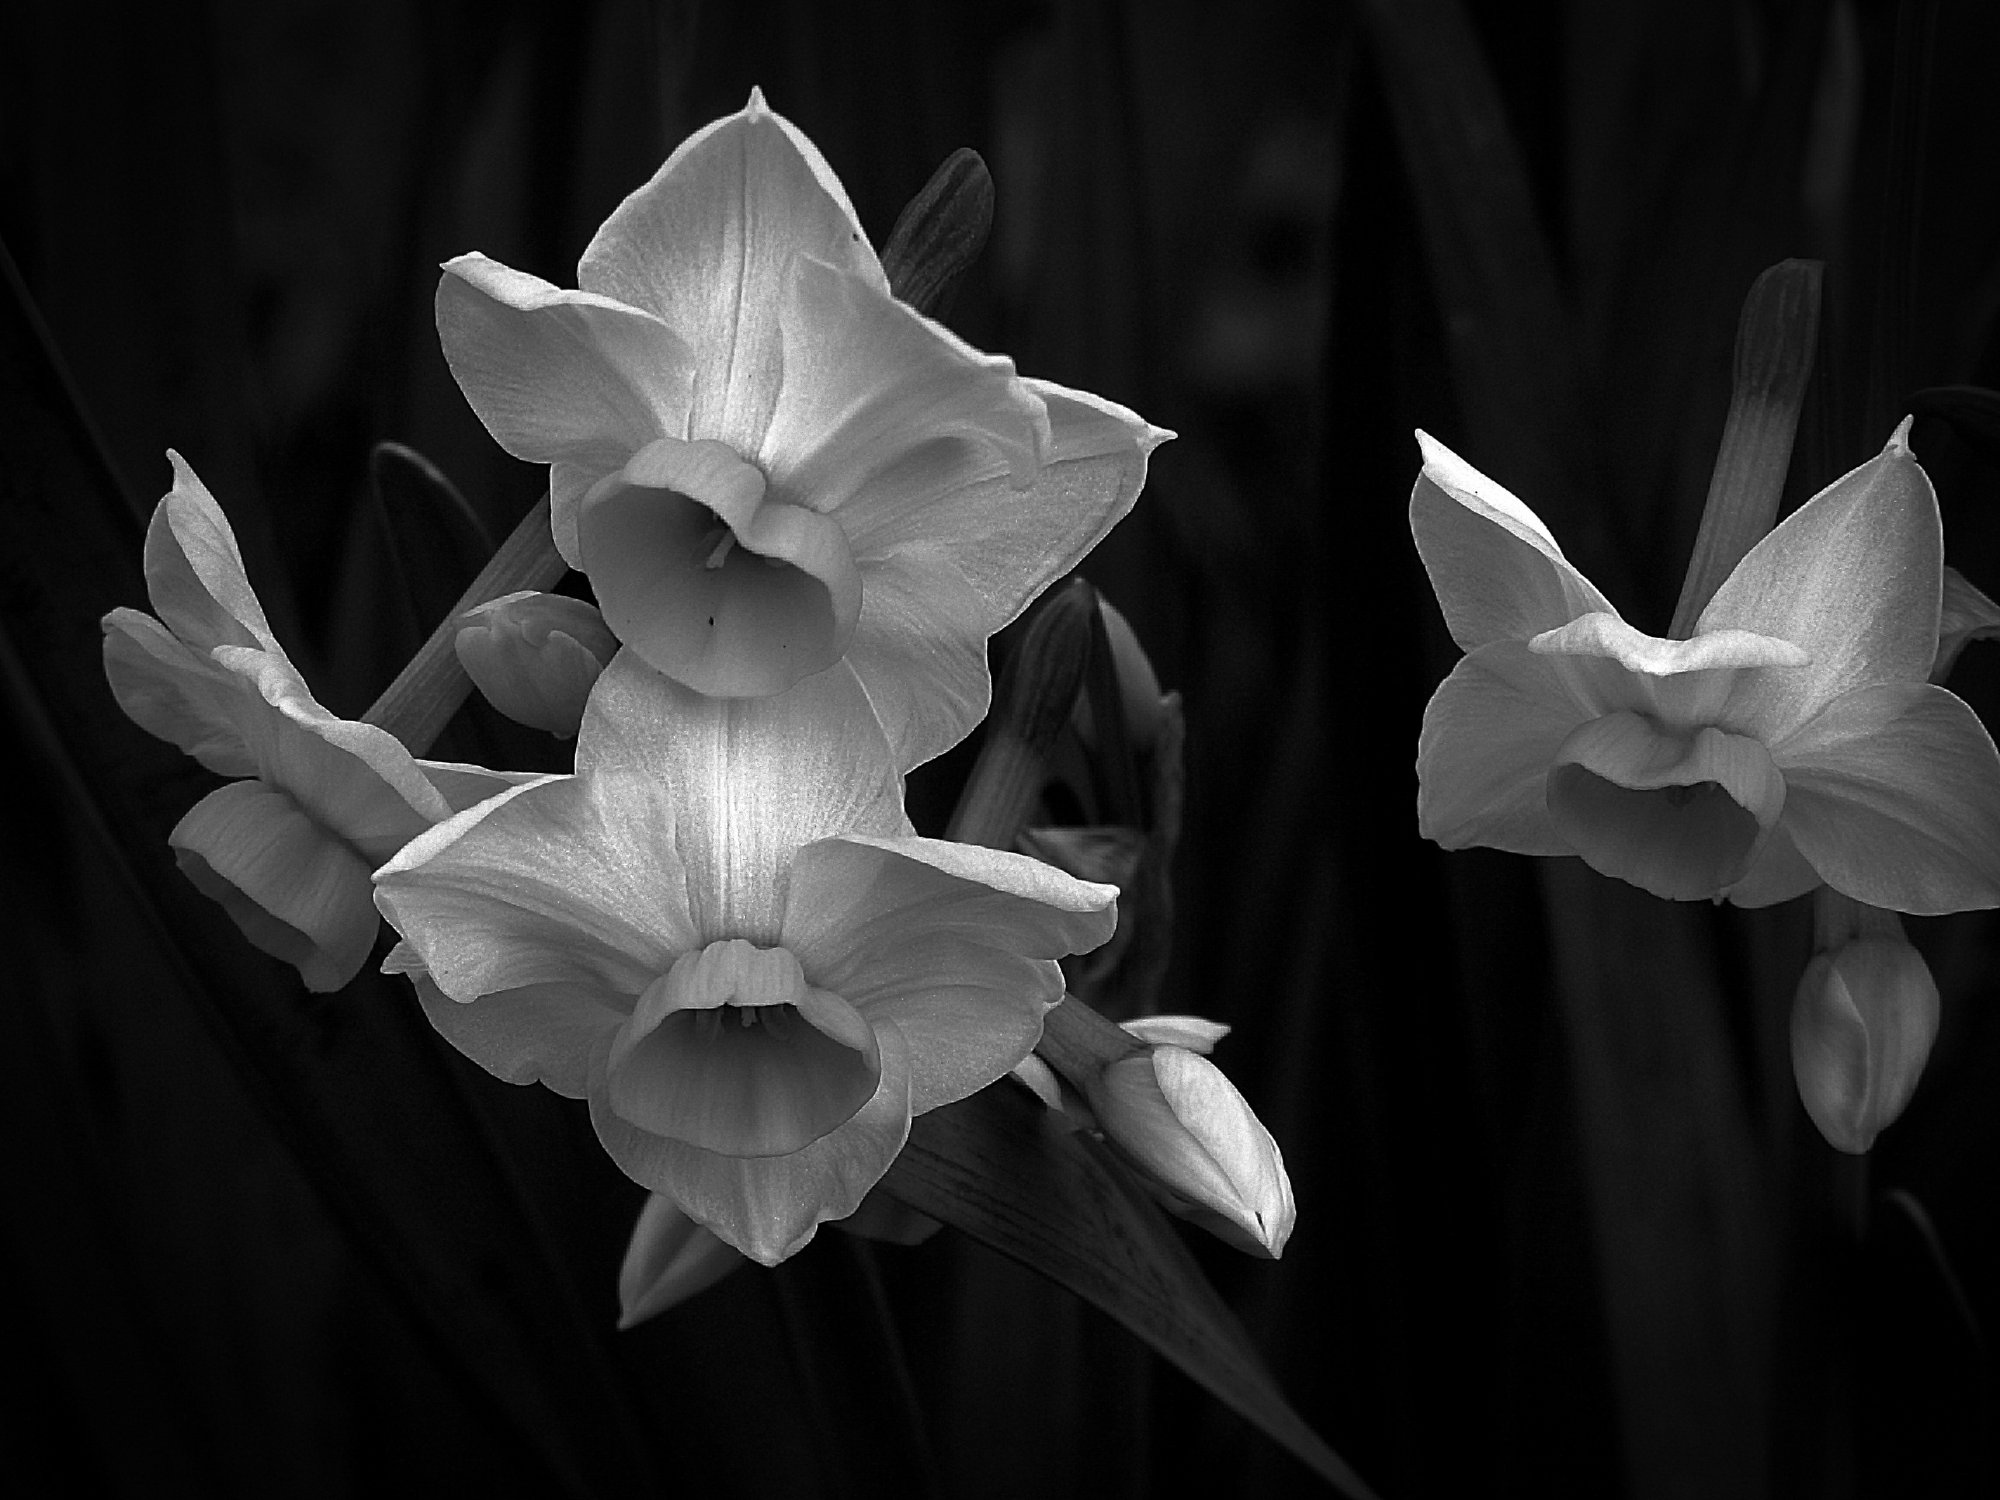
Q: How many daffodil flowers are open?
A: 4